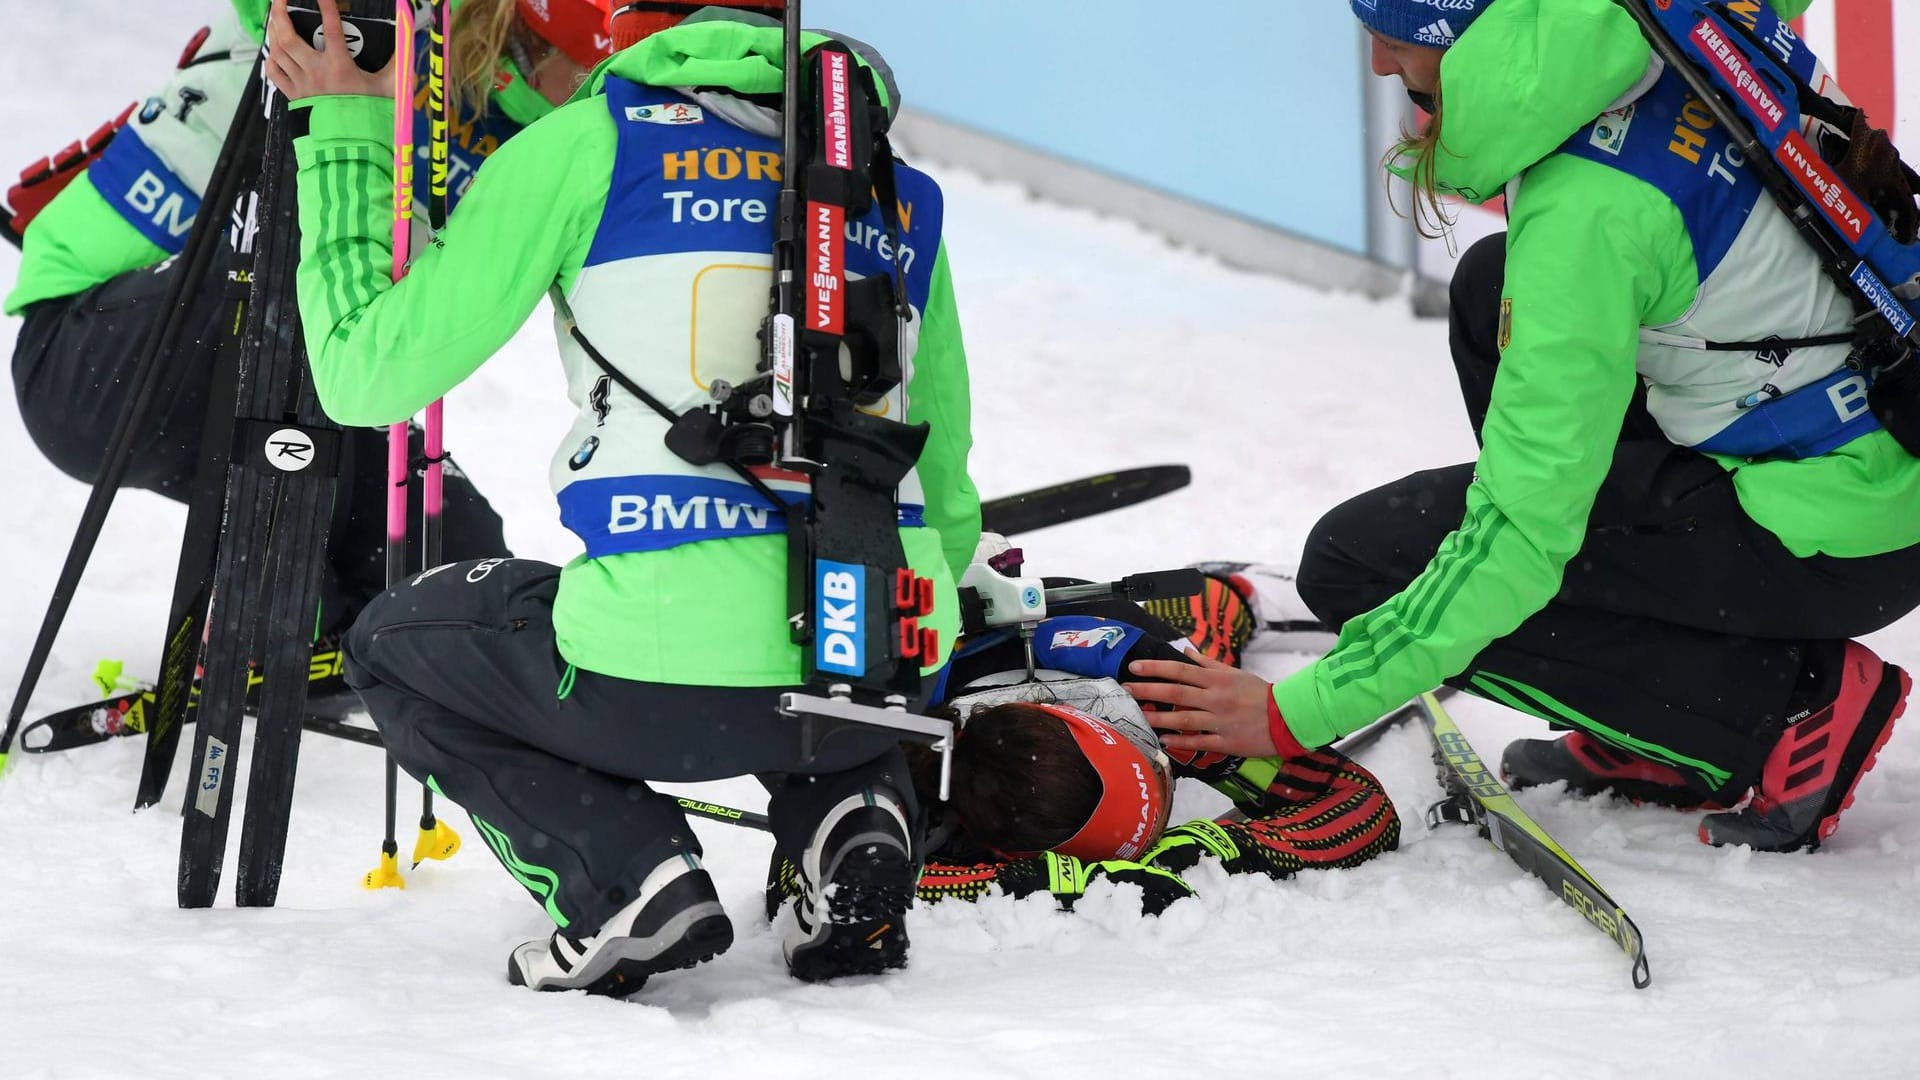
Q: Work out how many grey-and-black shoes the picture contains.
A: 2